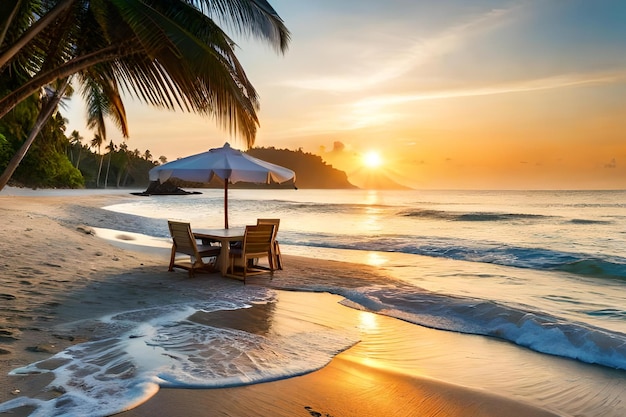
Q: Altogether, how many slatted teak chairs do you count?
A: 3